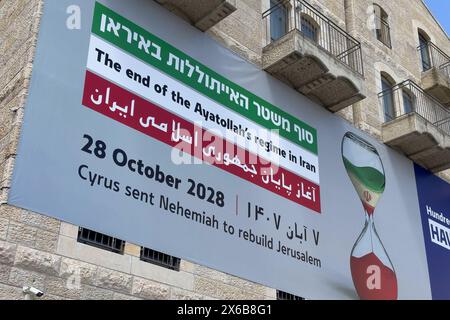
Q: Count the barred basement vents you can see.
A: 3